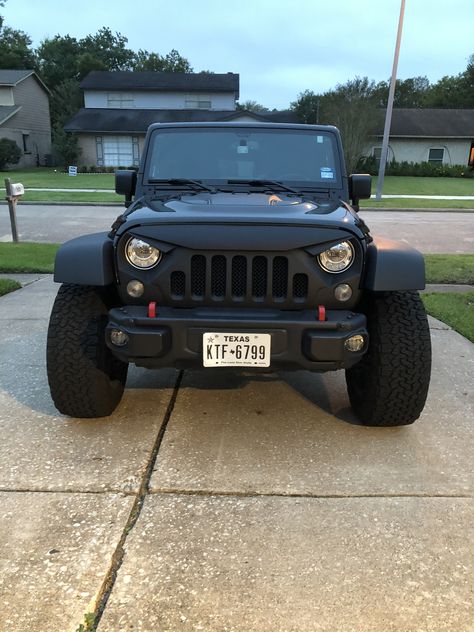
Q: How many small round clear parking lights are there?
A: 2